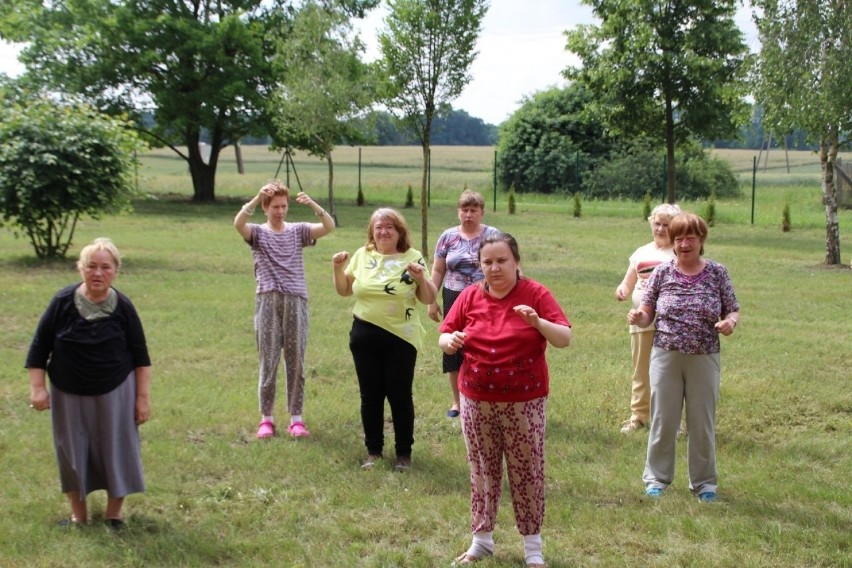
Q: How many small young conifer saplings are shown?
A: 7